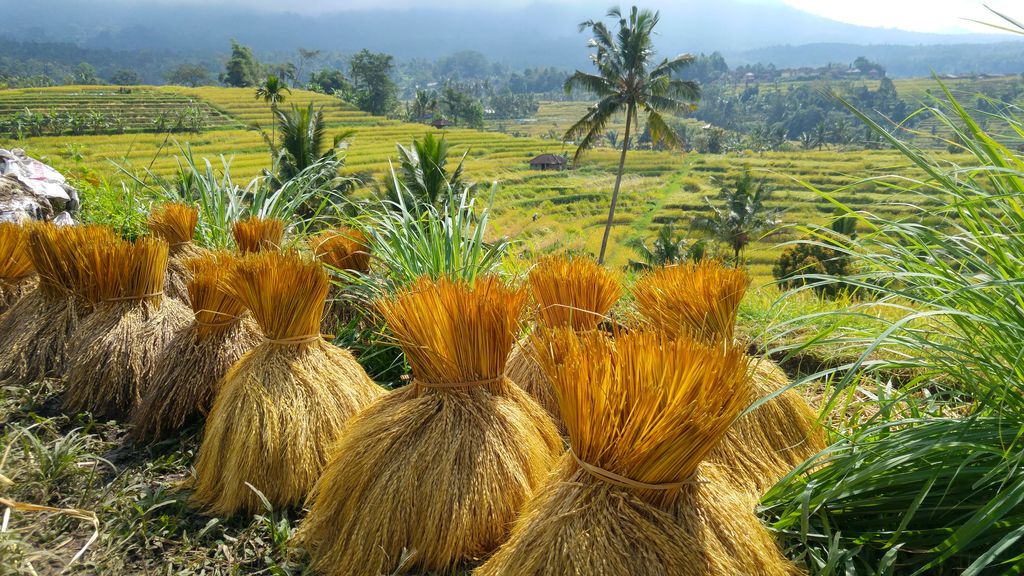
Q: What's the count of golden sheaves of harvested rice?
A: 12